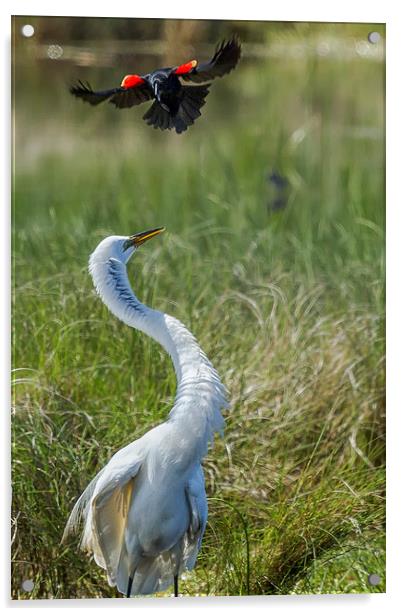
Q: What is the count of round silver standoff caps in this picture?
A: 4